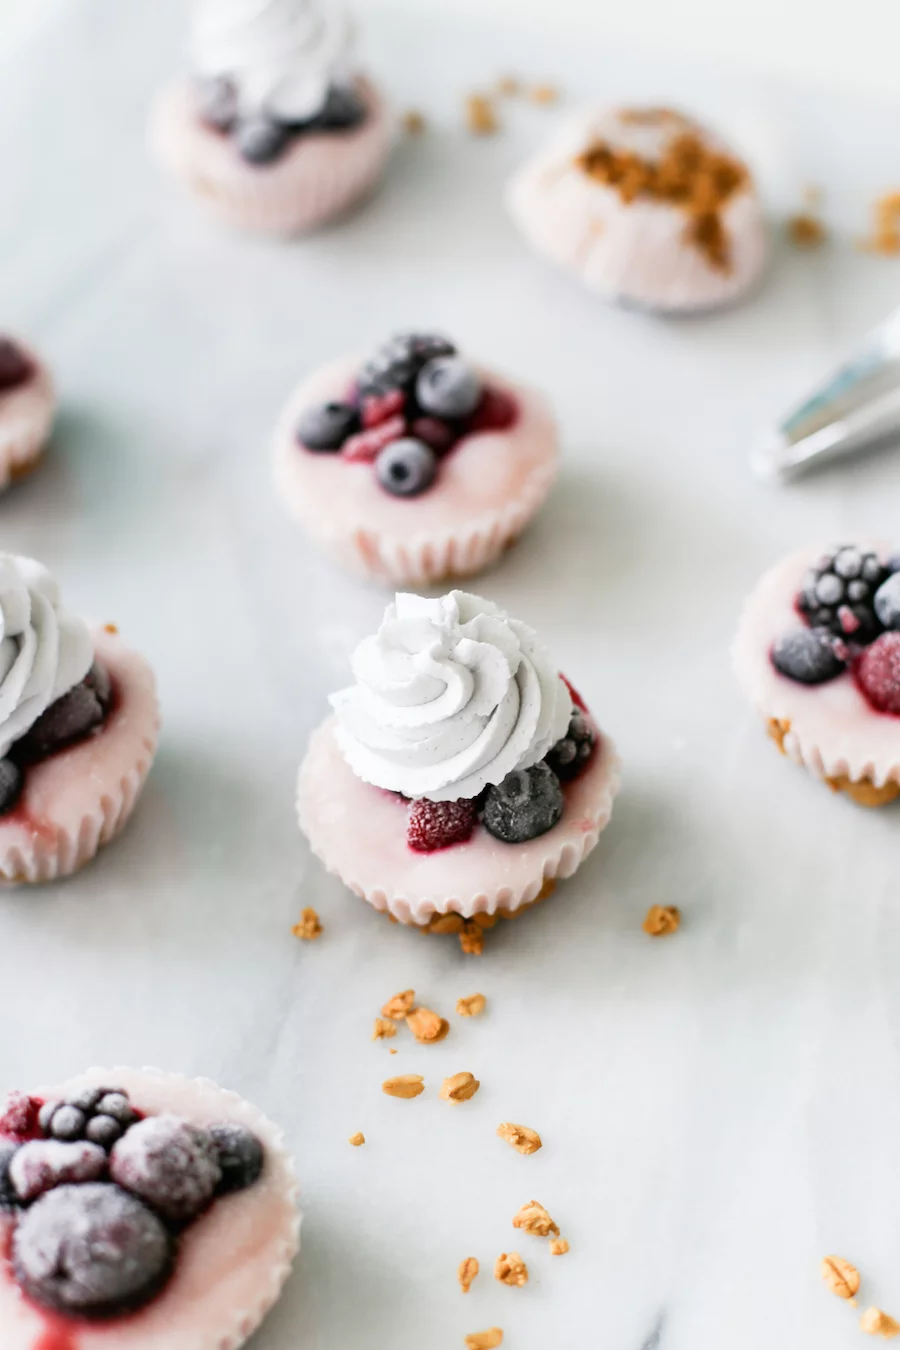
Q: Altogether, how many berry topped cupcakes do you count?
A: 7